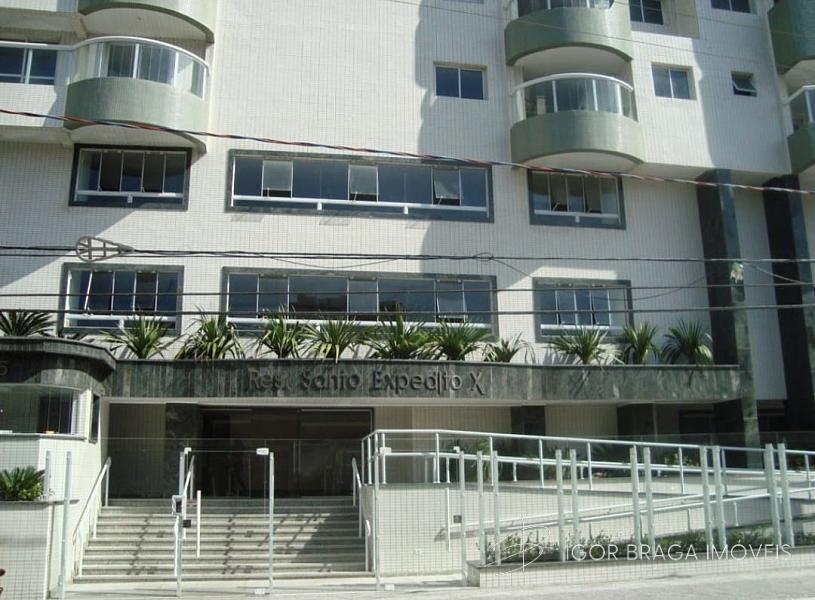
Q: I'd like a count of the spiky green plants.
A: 12